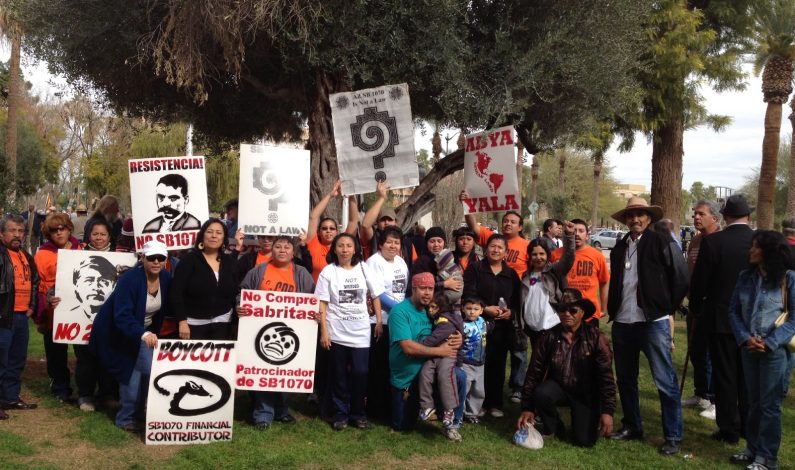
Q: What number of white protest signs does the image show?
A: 7